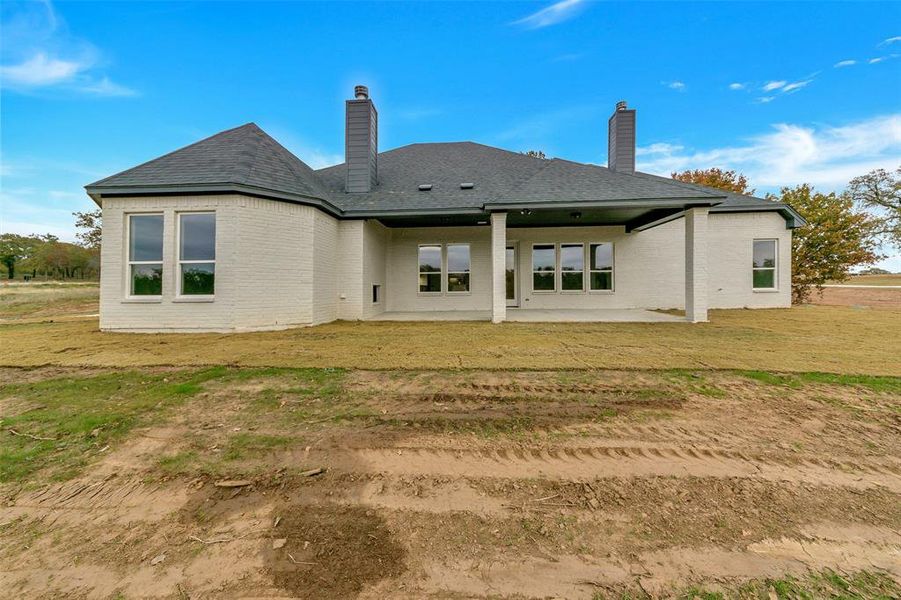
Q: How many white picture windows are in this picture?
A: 8